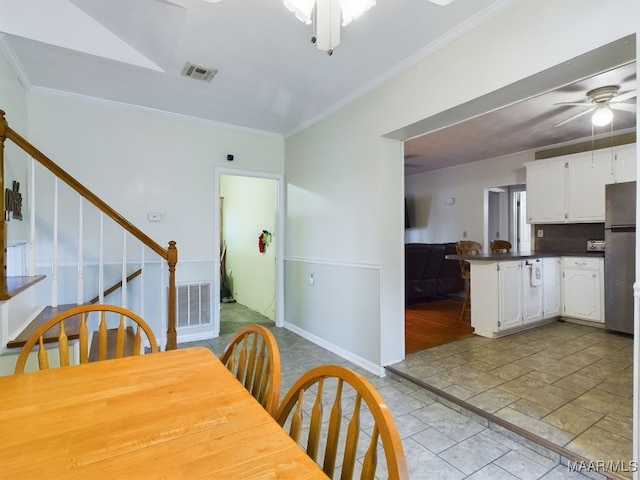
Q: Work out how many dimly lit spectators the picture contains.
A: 0